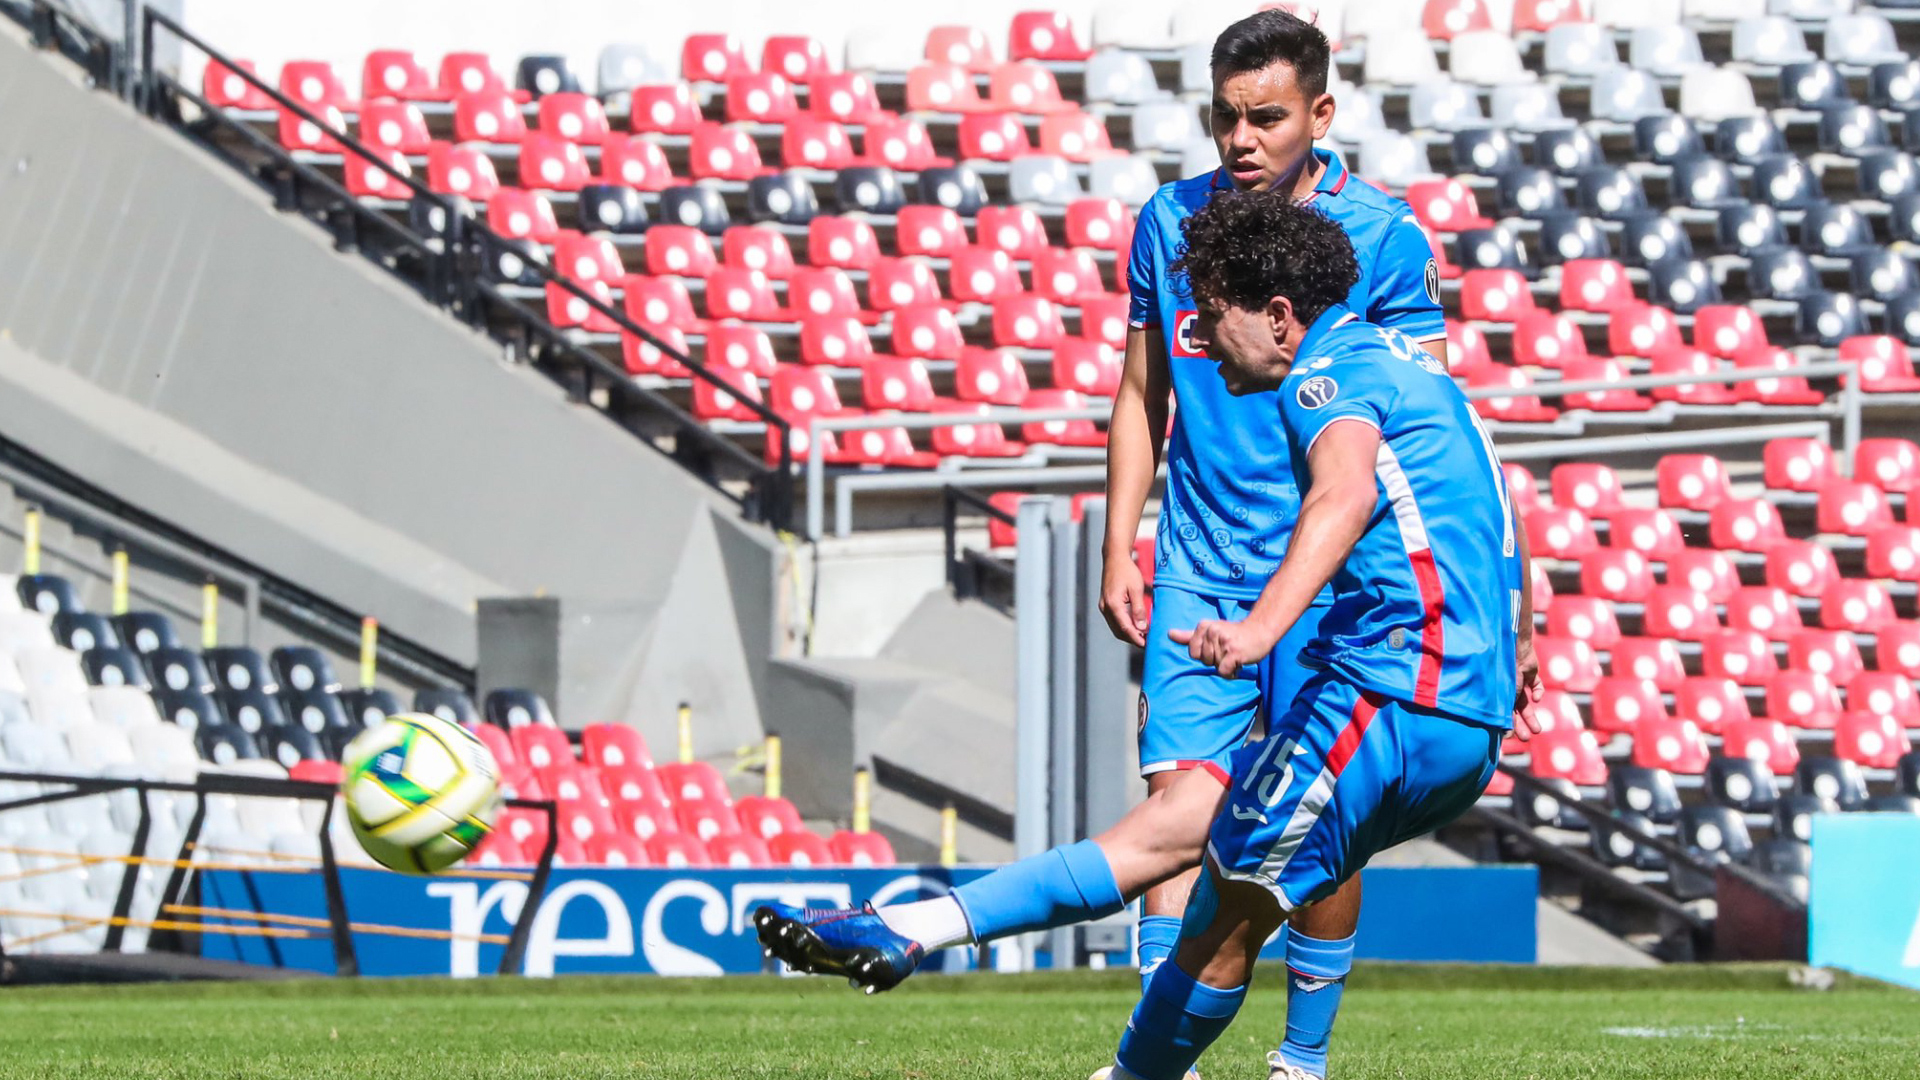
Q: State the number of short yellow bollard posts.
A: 8